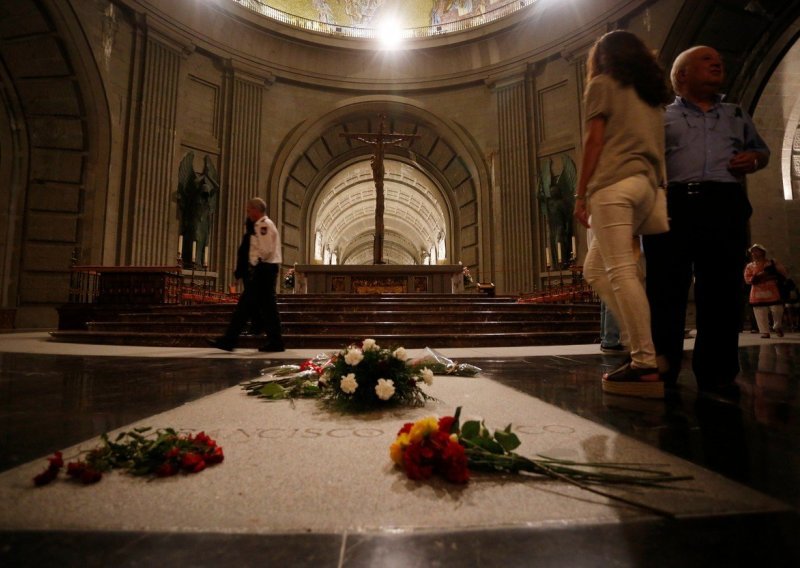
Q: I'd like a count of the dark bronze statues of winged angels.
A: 2